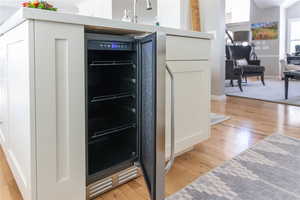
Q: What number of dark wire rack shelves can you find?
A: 3